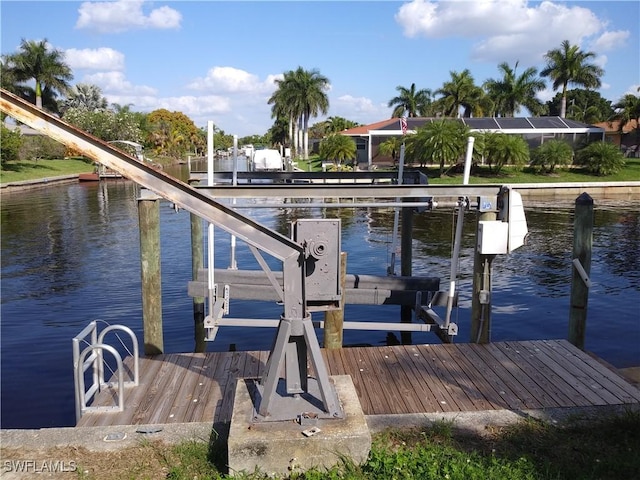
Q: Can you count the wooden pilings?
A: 6